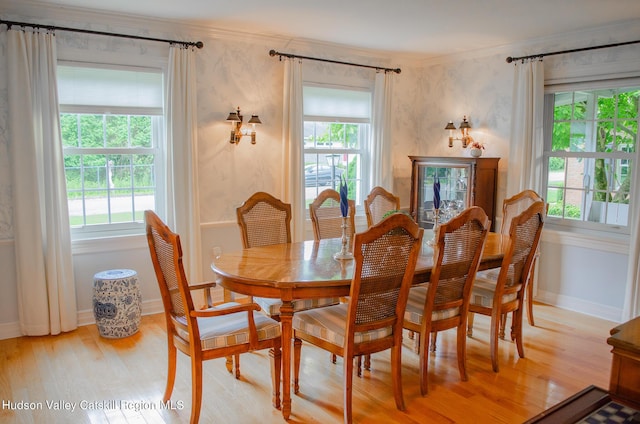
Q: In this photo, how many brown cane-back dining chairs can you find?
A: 8